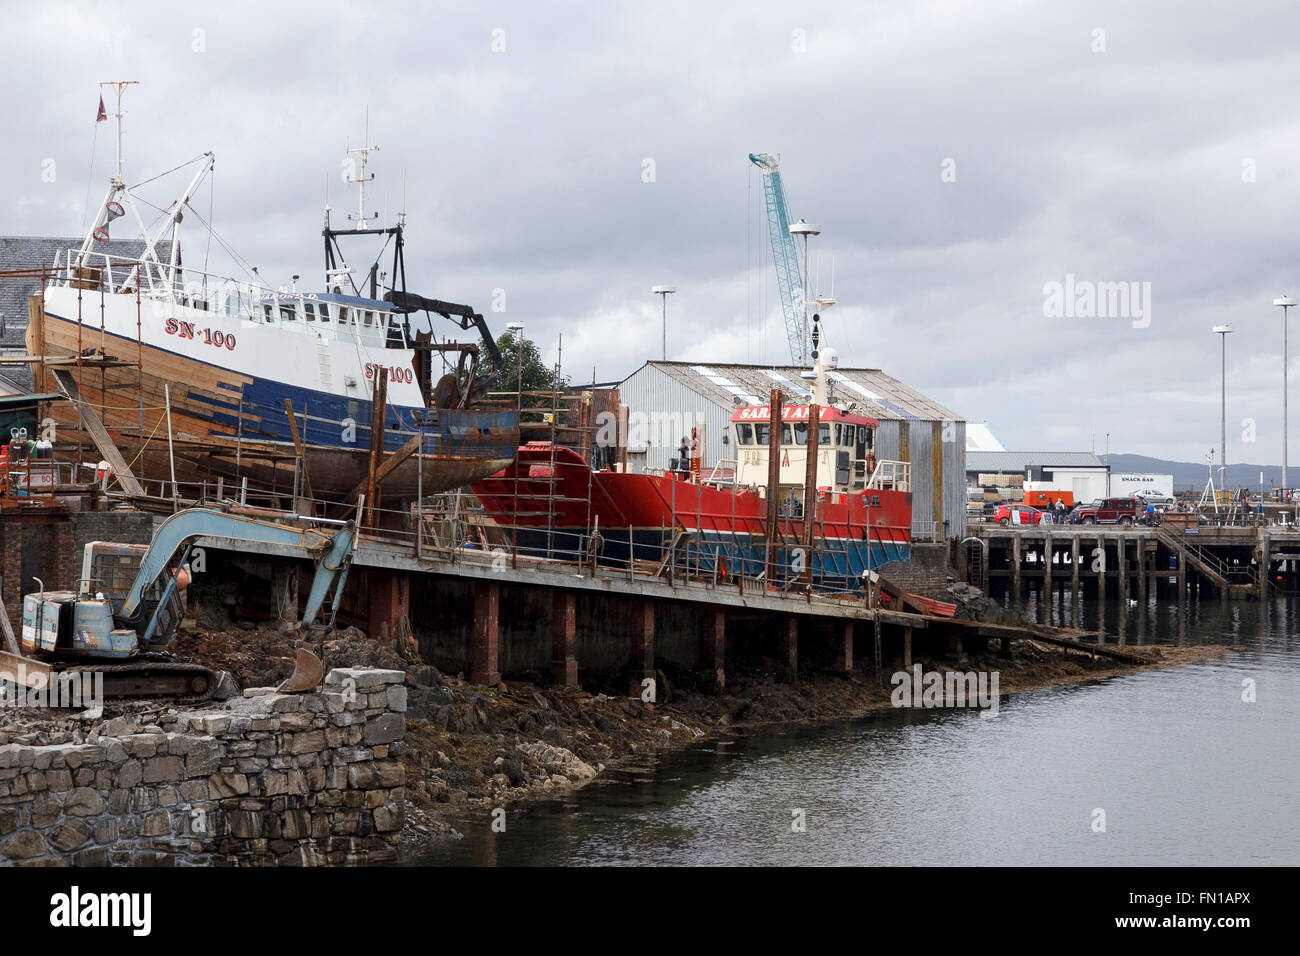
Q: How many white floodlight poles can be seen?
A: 5